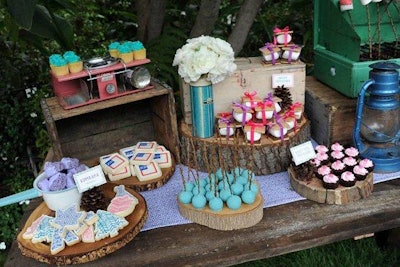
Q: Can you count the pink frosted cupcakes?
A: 13